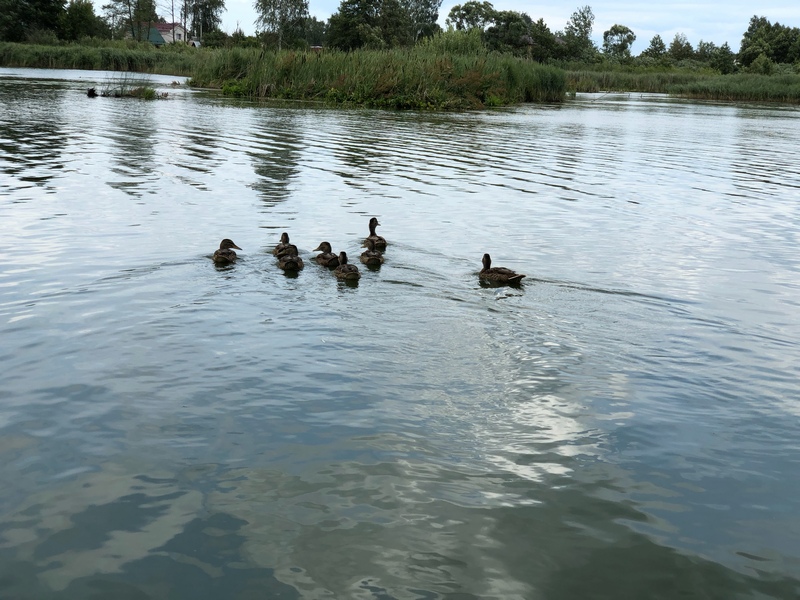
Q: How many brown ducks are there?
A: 8